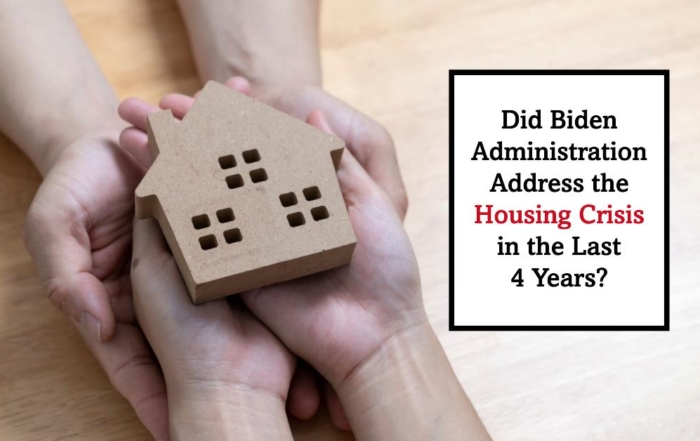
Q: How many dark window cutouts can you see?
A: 12